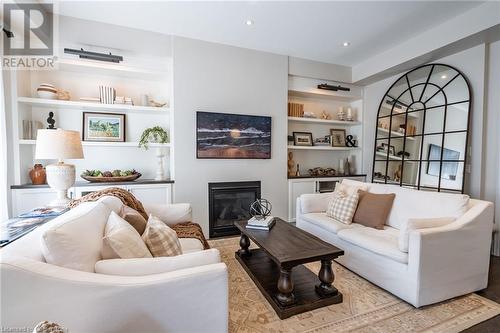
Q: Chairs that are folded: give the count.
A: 0